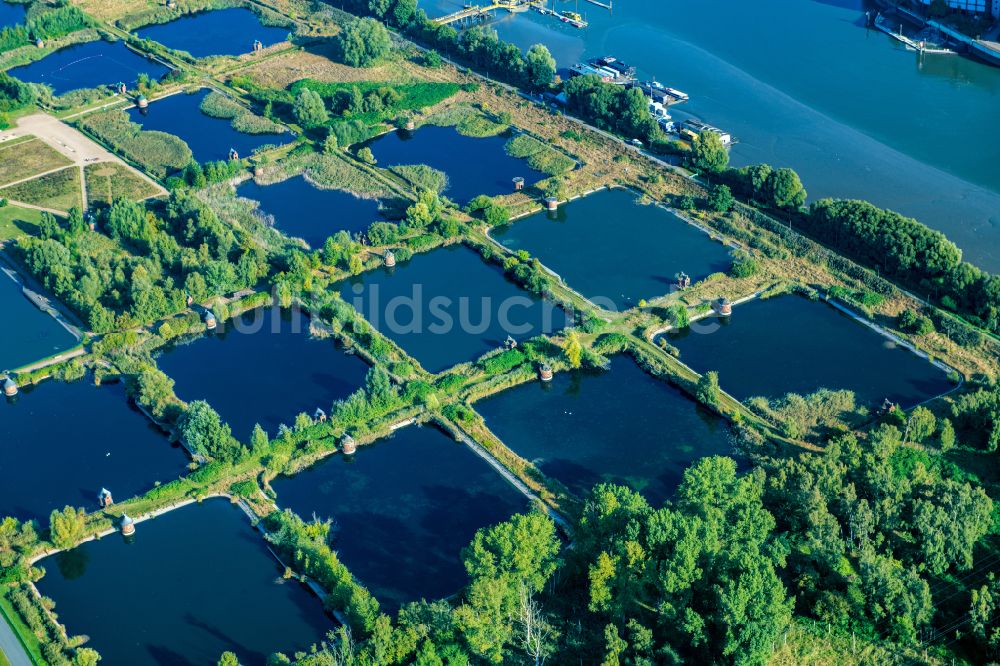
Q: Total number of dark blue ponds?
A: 15